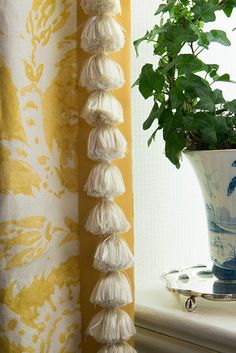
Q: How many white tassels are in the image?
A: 11